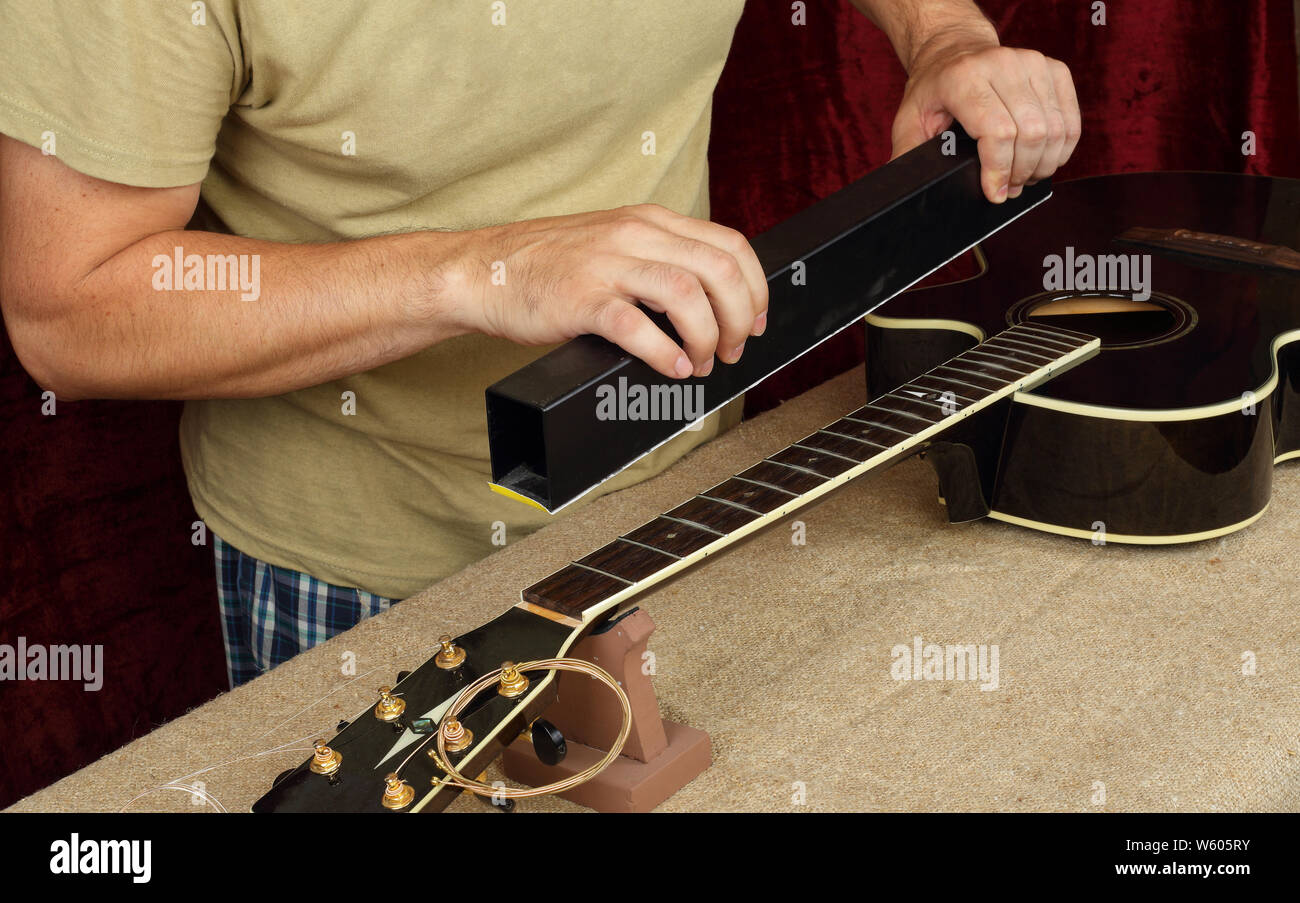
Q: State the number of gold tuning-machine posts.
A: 6